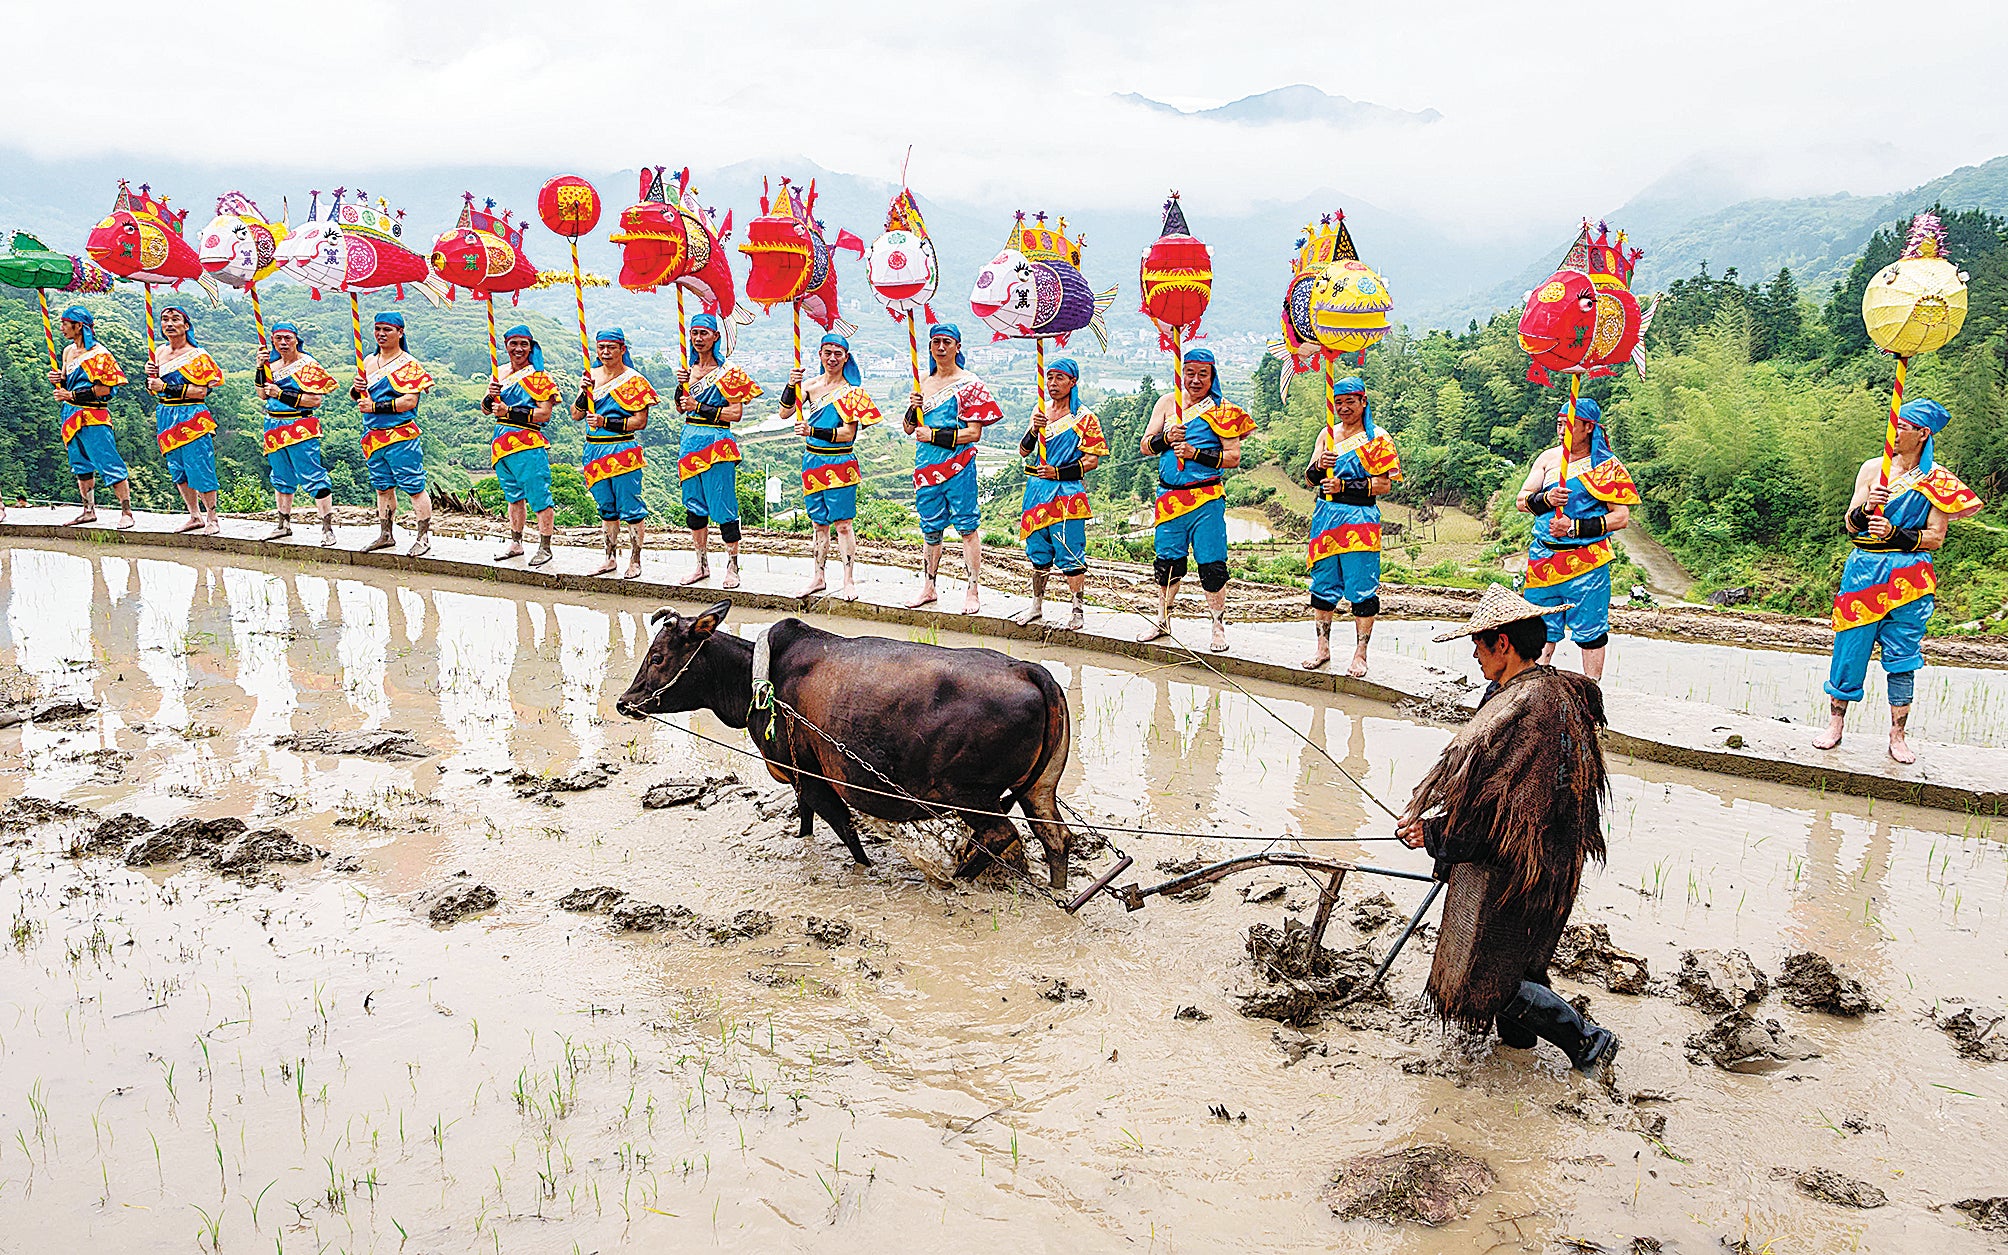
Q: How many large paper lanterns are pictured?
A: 14